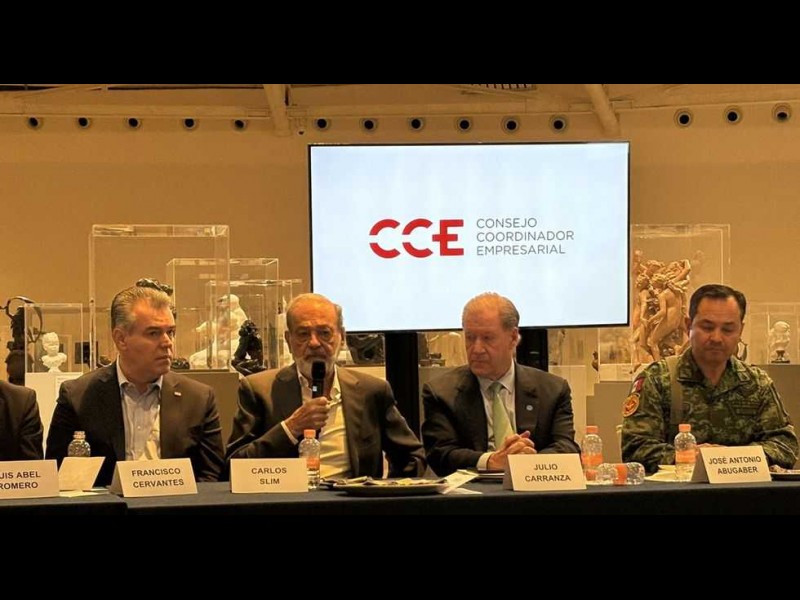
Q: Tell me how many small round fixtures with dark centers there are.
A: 14